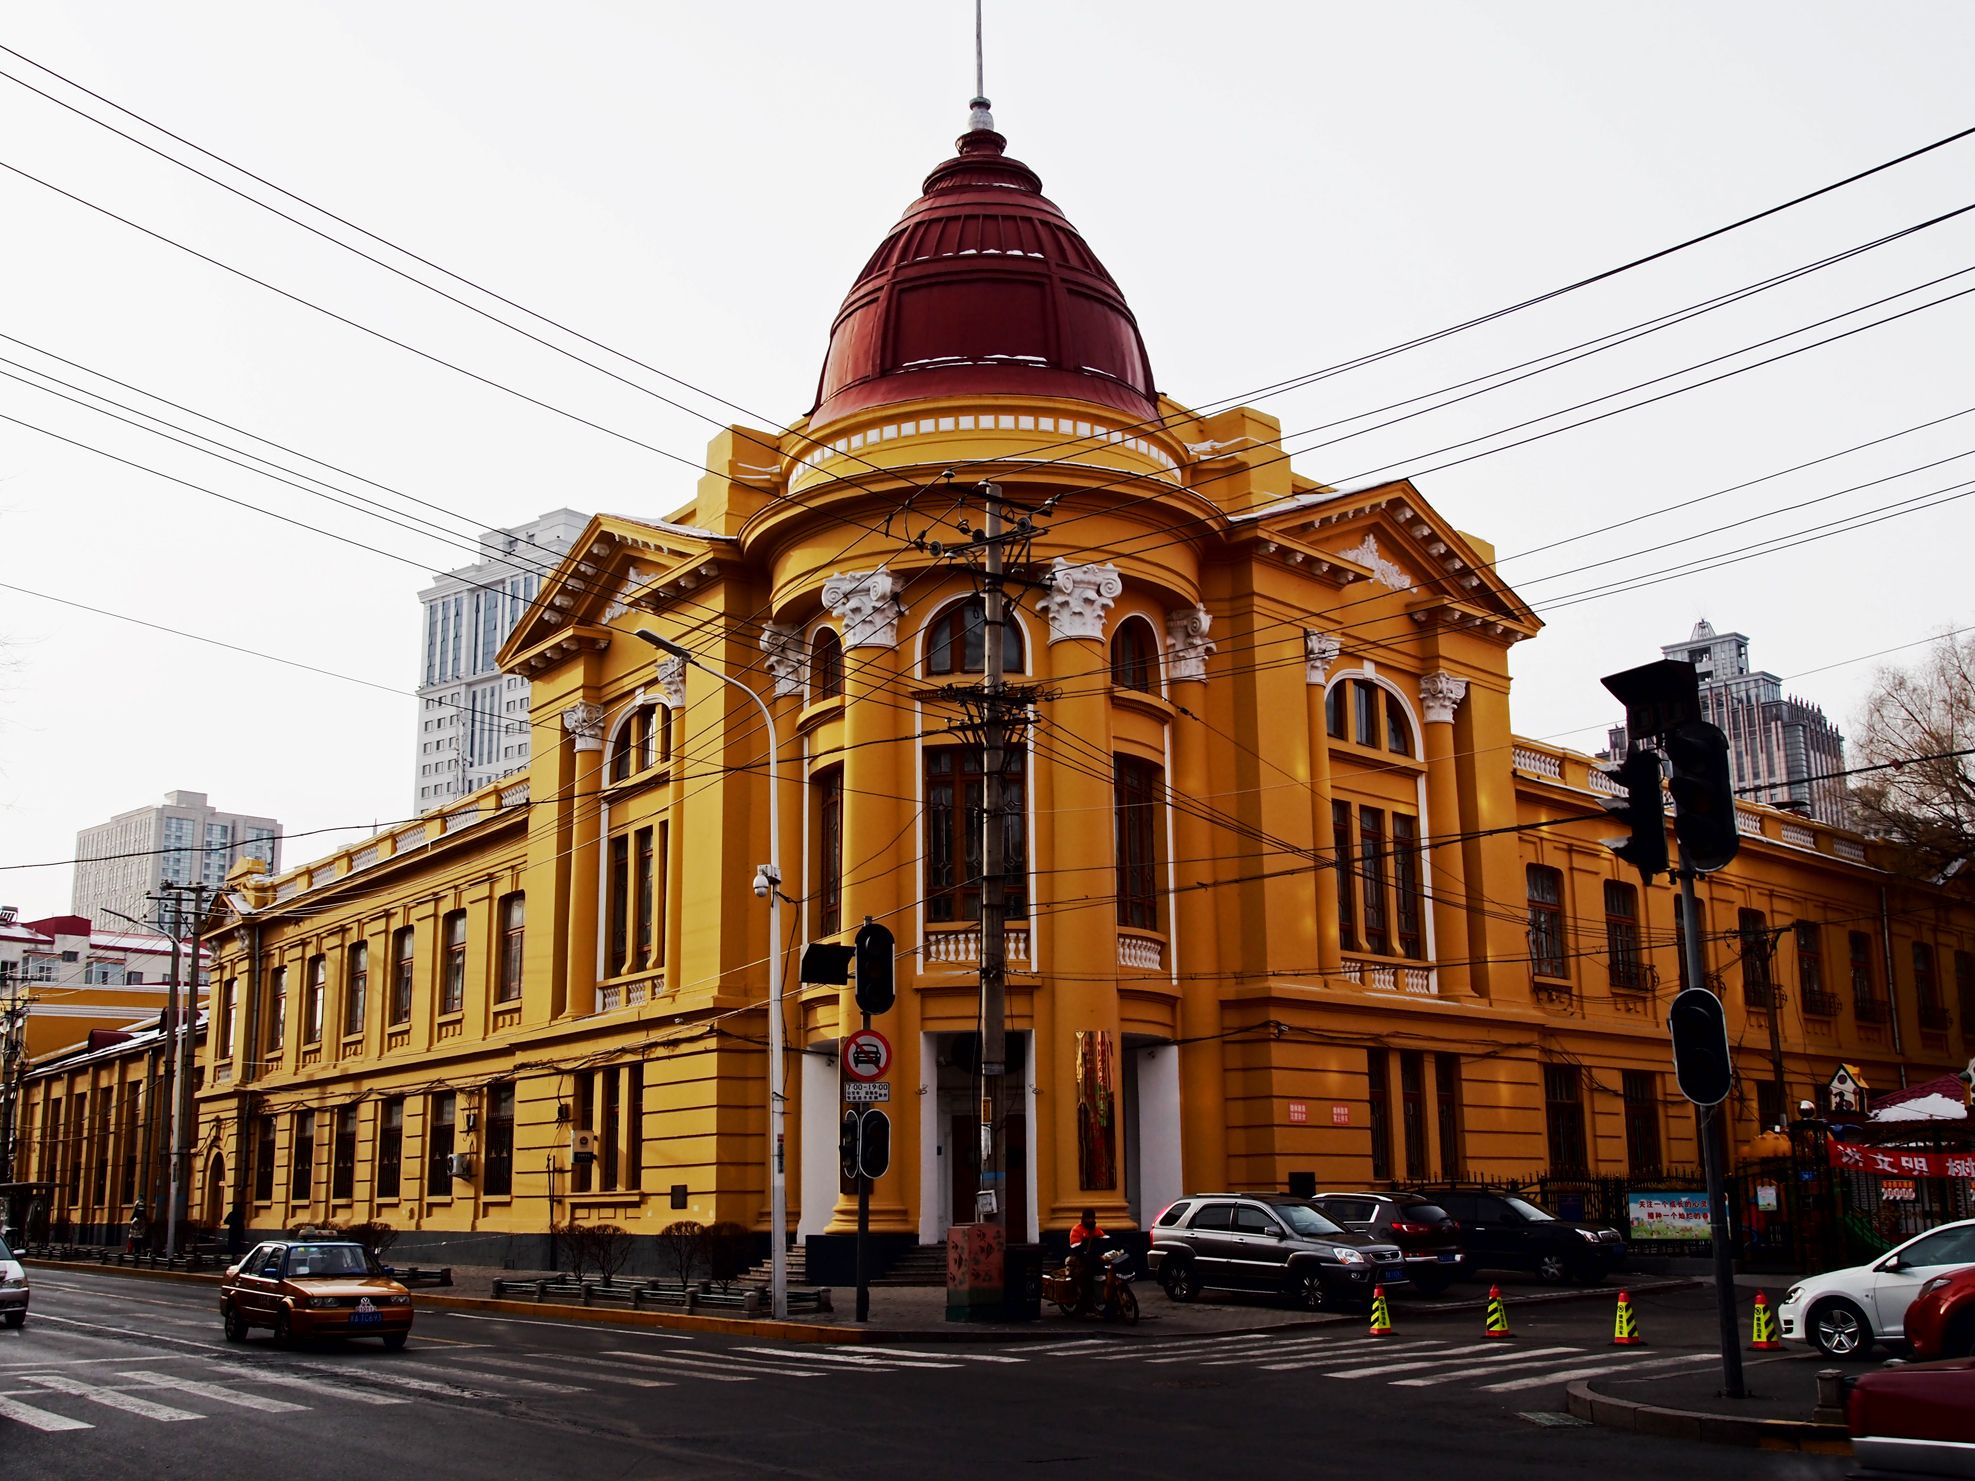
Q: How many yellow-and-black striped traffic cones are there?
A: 4